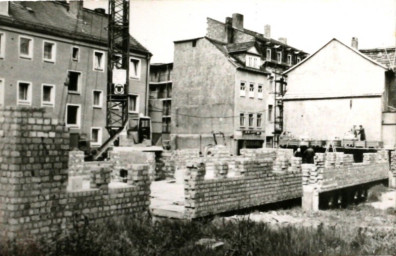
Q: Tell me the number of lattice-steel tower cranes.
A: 1